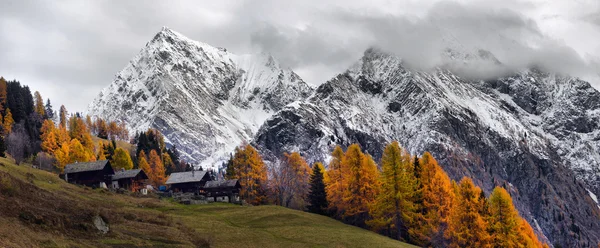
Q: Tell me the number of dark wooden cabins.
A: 4